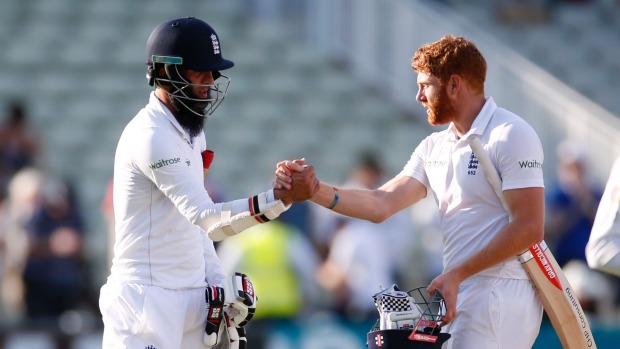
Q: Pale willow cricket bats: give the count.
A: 1